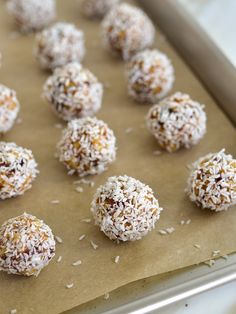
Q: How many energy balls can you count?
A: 13